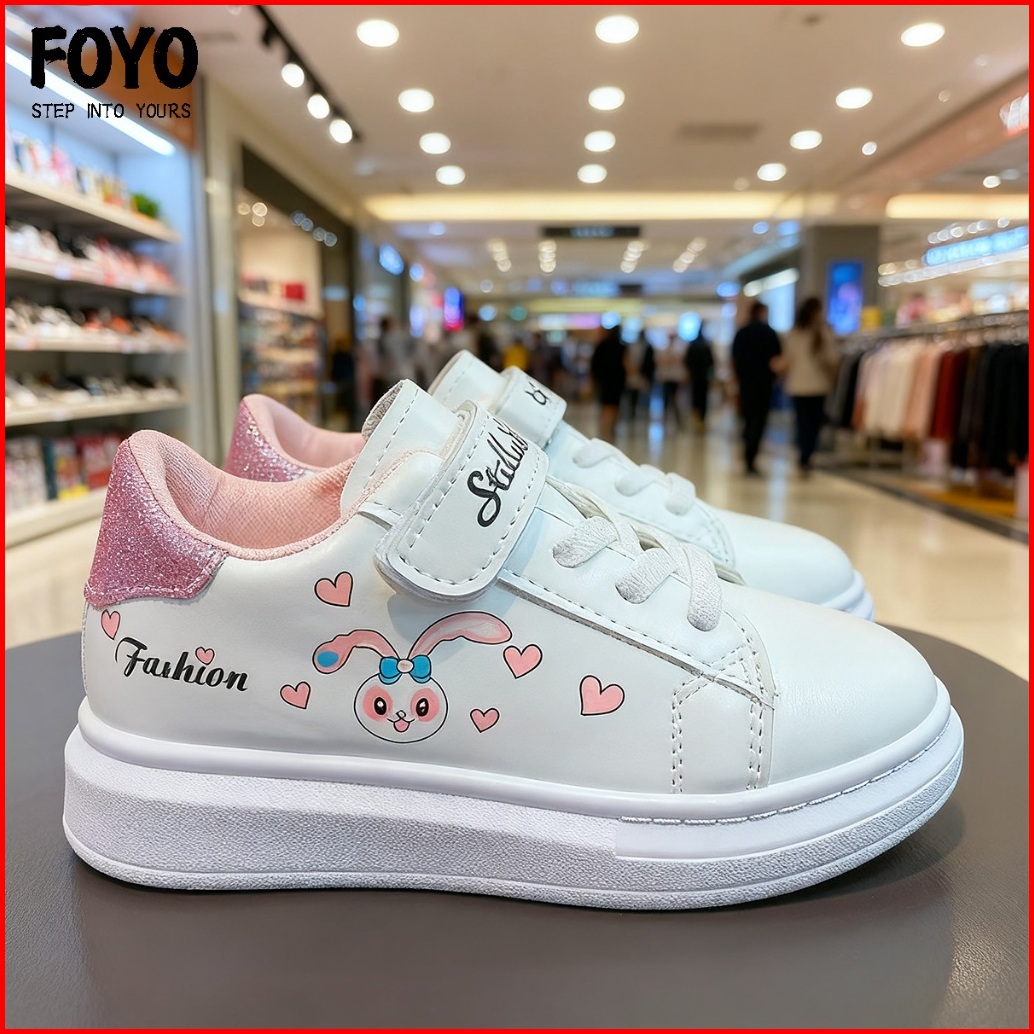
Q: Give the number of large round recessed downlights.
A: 12